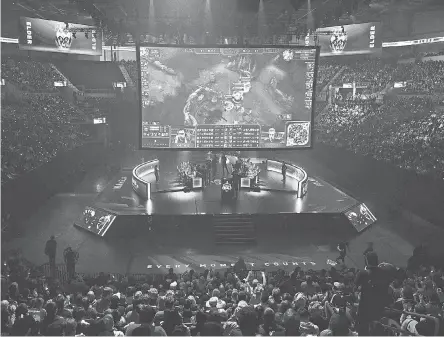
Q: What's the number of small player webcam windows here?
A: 2